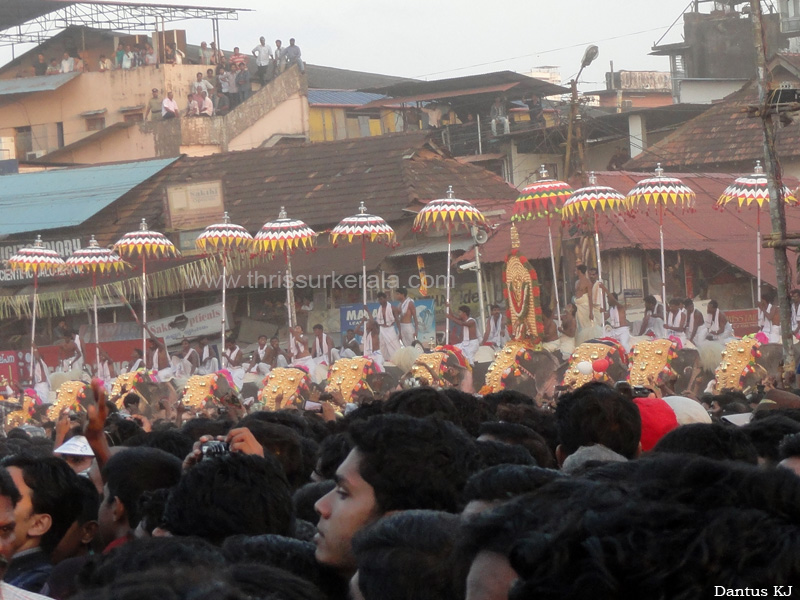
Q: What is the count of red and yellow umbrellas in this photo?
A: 11